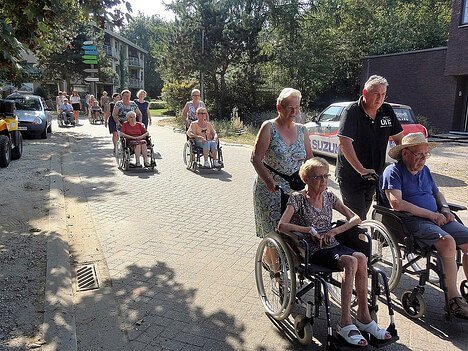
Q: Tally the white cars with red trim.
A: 1